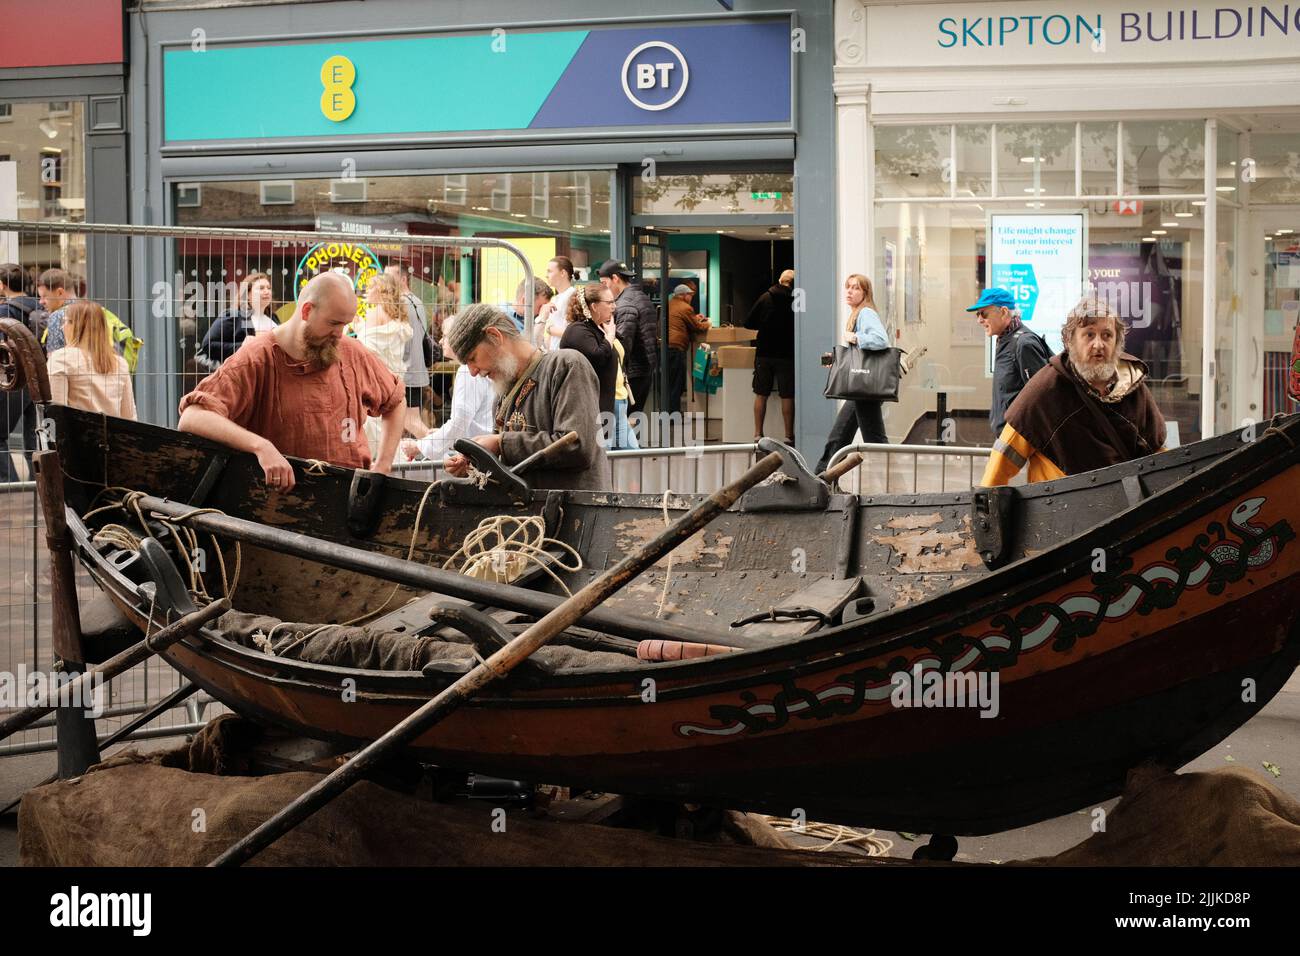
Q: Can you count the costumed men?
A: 3